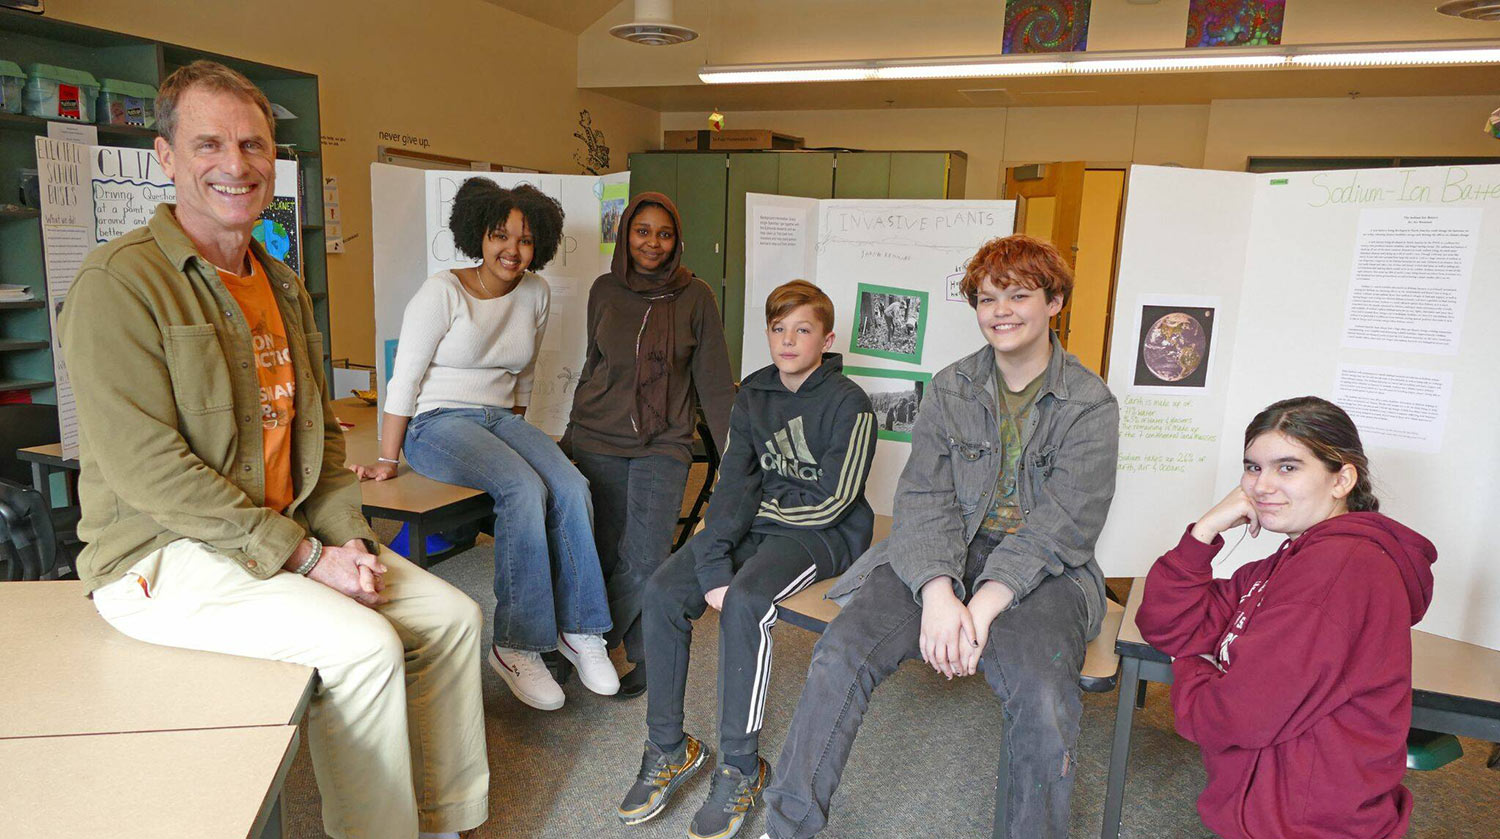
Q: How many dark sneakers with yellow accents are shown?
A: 2